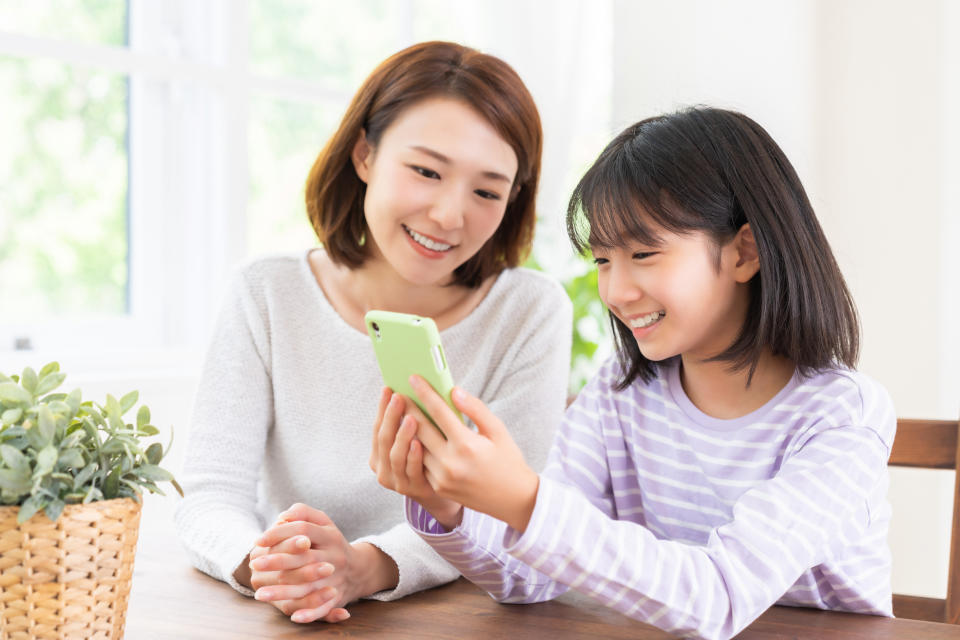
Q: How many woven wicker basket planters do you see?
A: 1